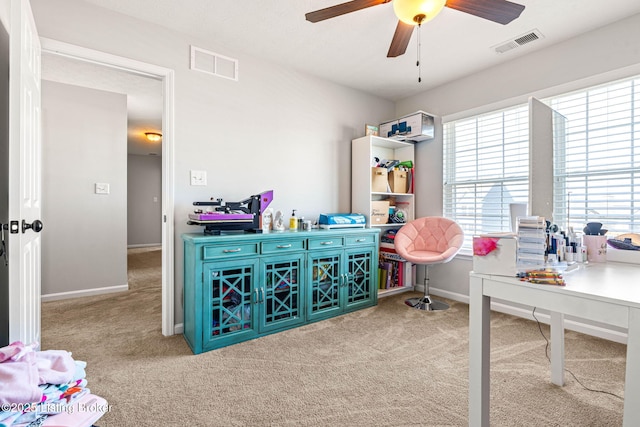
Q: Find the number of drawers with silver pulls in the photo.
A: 4